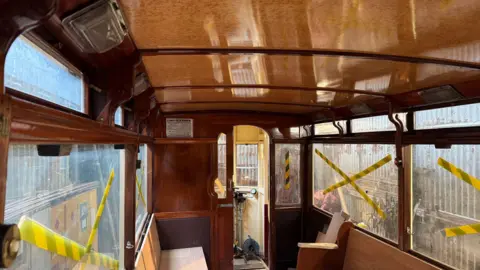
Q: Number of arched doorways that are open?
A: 1